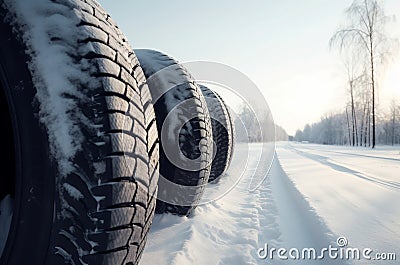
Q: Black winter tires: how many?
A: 3